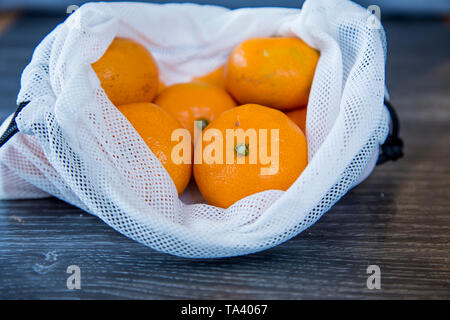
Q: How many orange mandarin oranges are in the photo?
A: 7